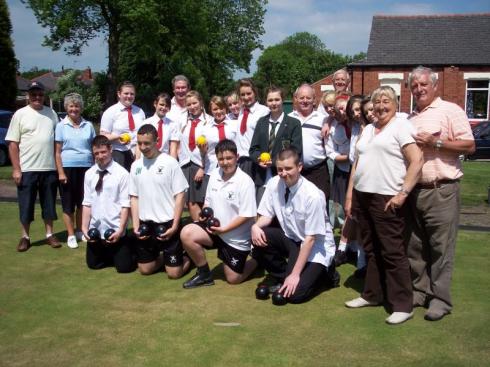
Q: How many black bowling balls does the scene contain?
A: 8